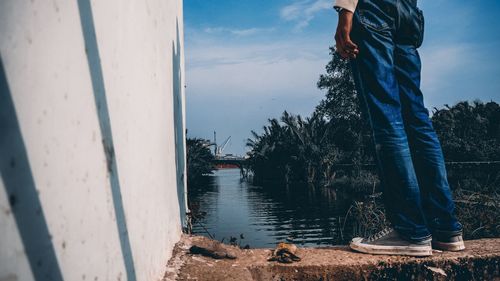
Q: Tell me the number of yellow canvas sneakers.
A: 0